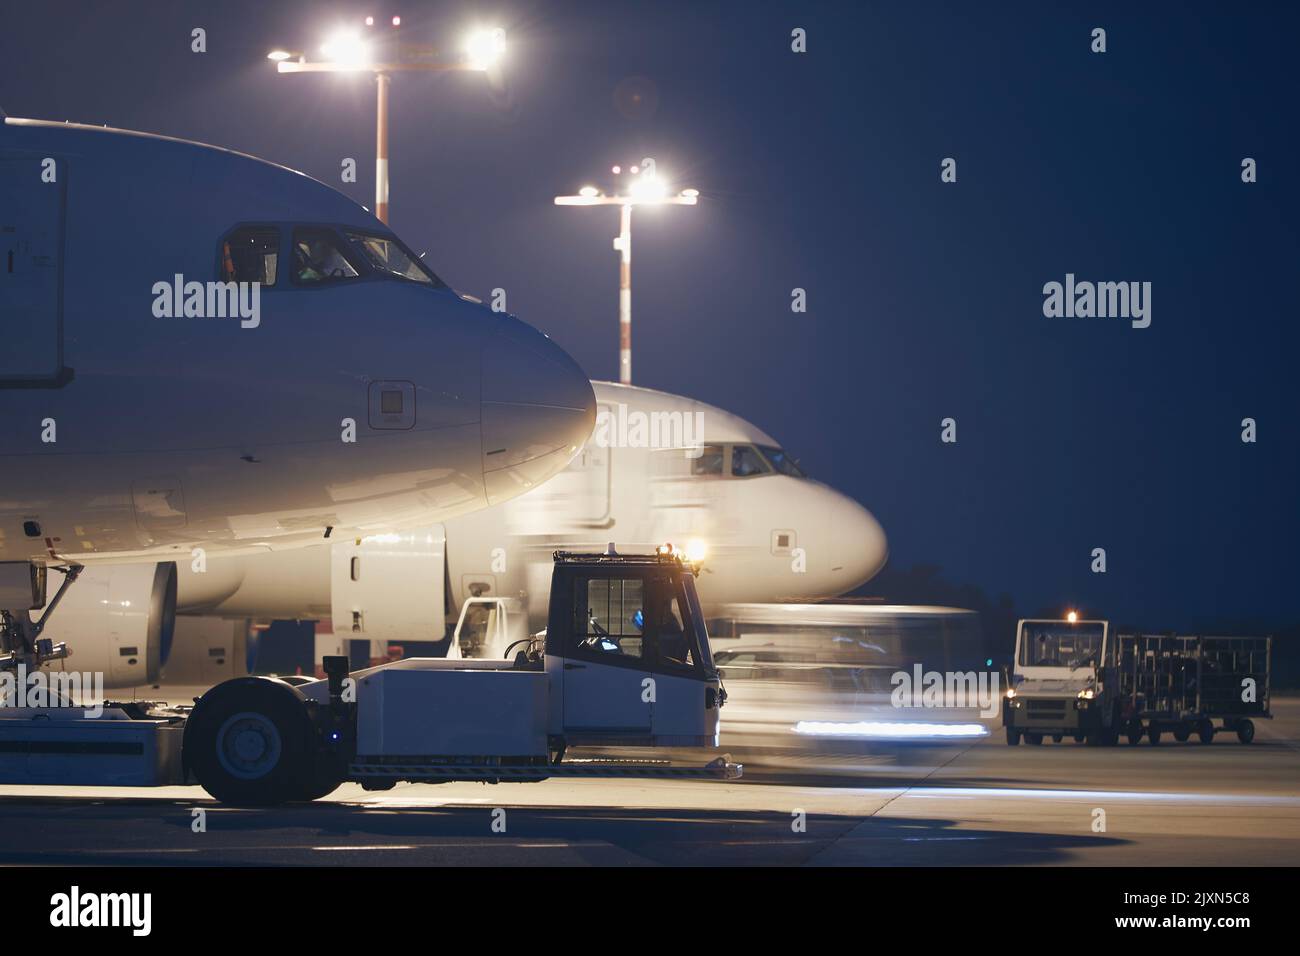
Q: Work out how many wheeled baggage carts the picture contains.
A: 2